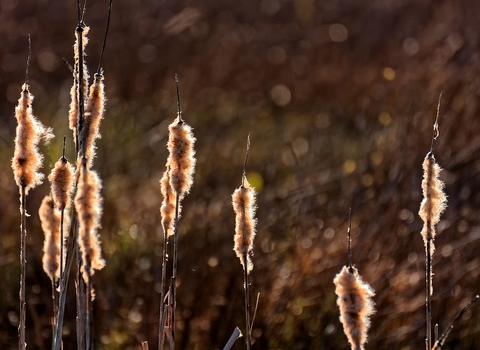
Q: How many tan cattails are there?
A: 11